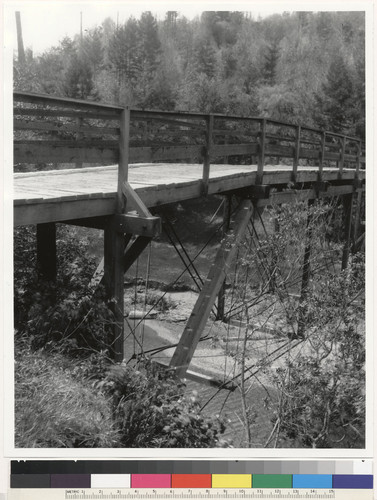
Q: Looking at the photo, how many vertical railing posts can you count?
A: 7